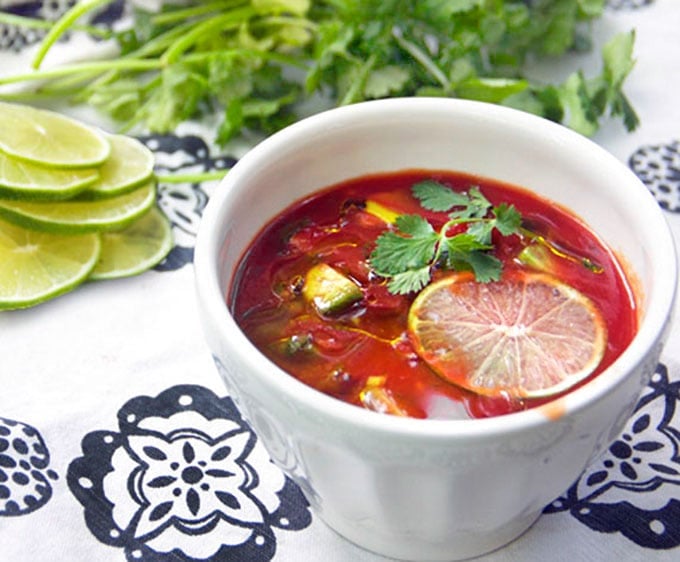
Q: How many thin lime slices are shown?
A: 7